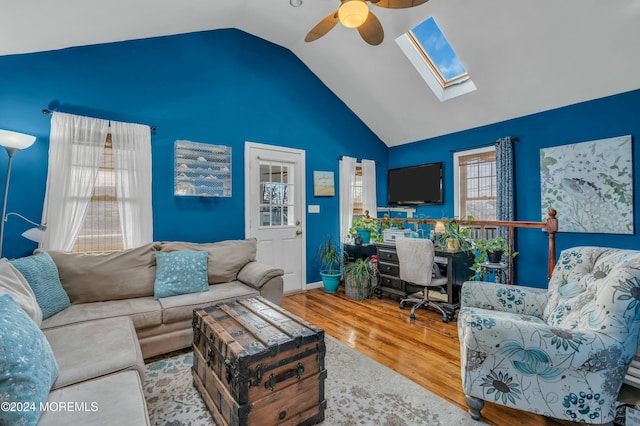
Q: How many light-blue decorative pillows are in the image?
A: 3